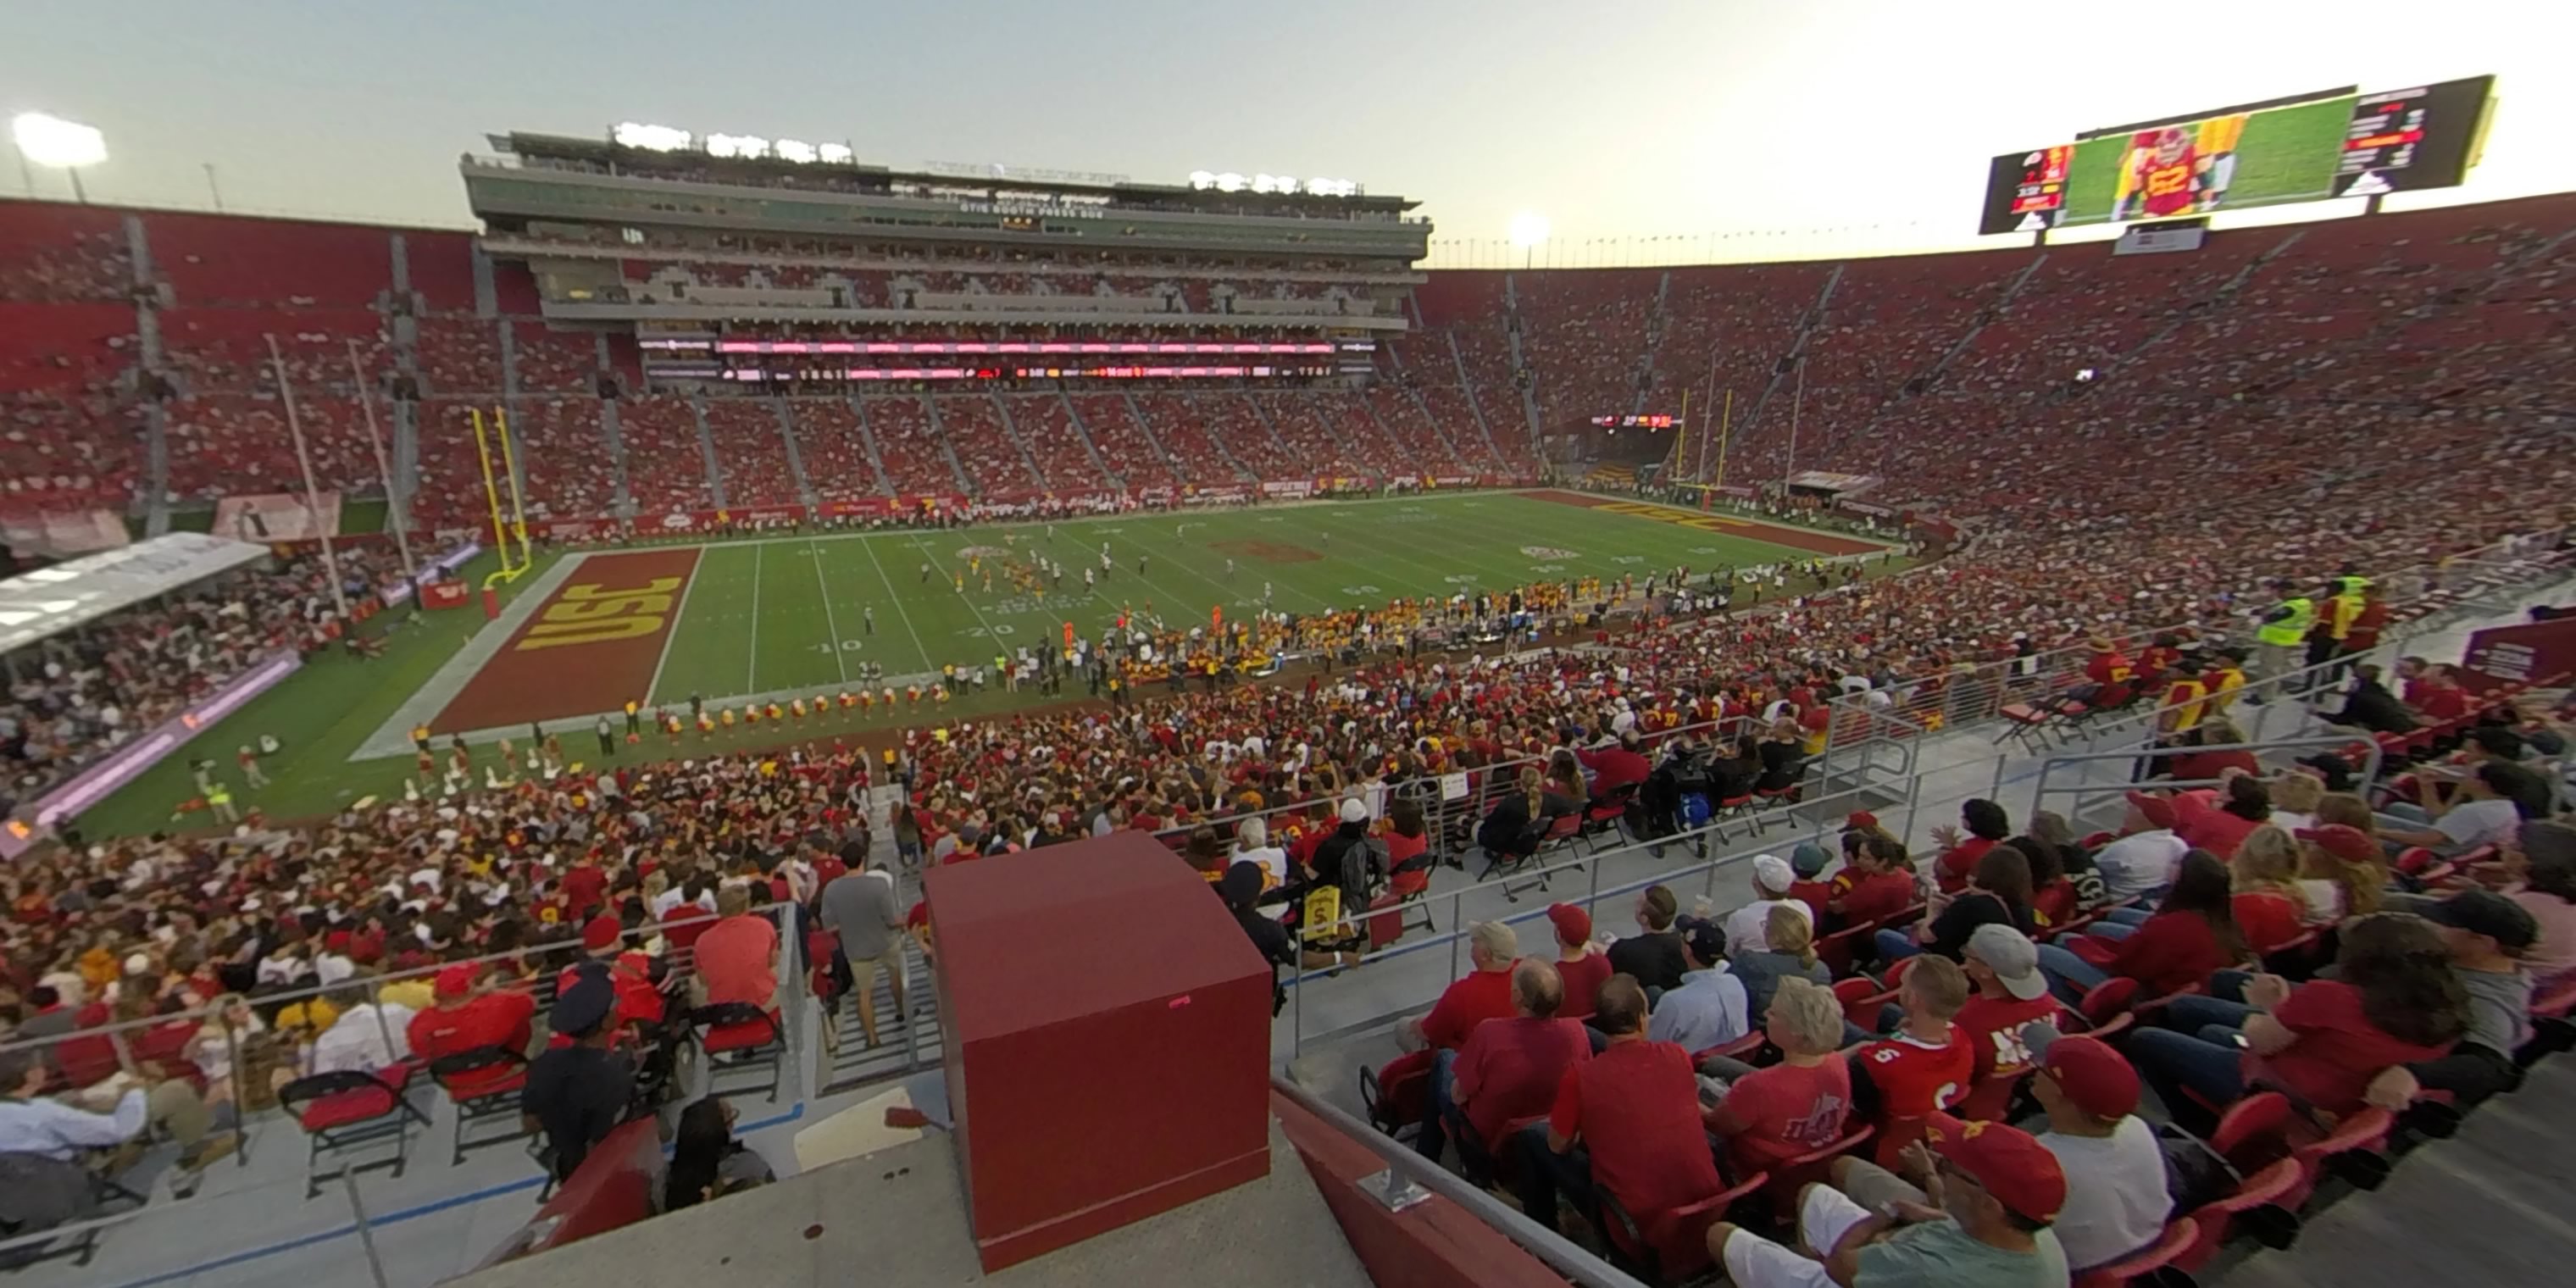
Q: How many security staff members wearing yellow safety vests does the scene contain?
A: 2